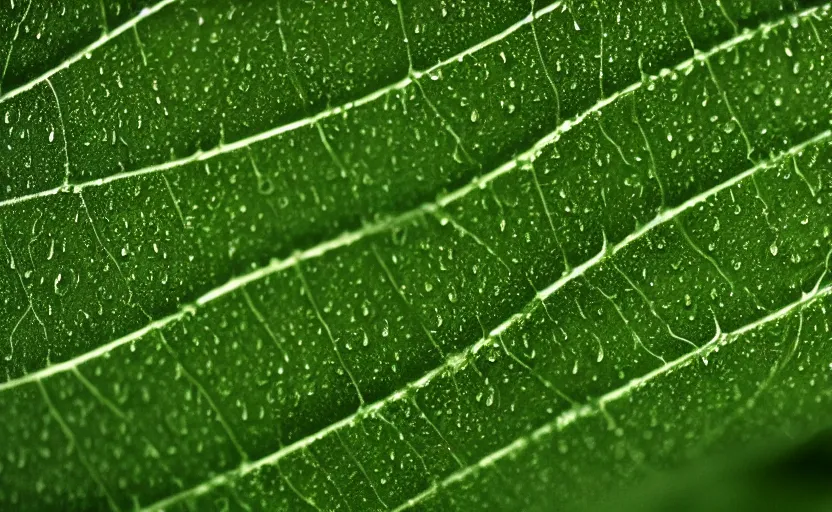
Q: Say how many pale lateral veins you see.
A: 5